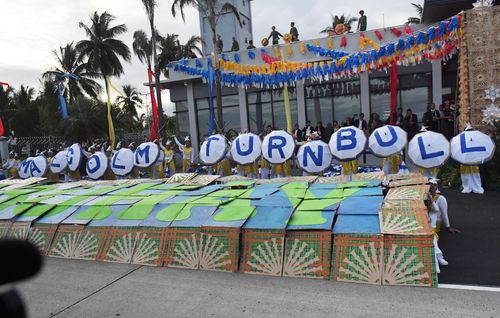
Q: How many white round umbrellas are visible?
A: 15